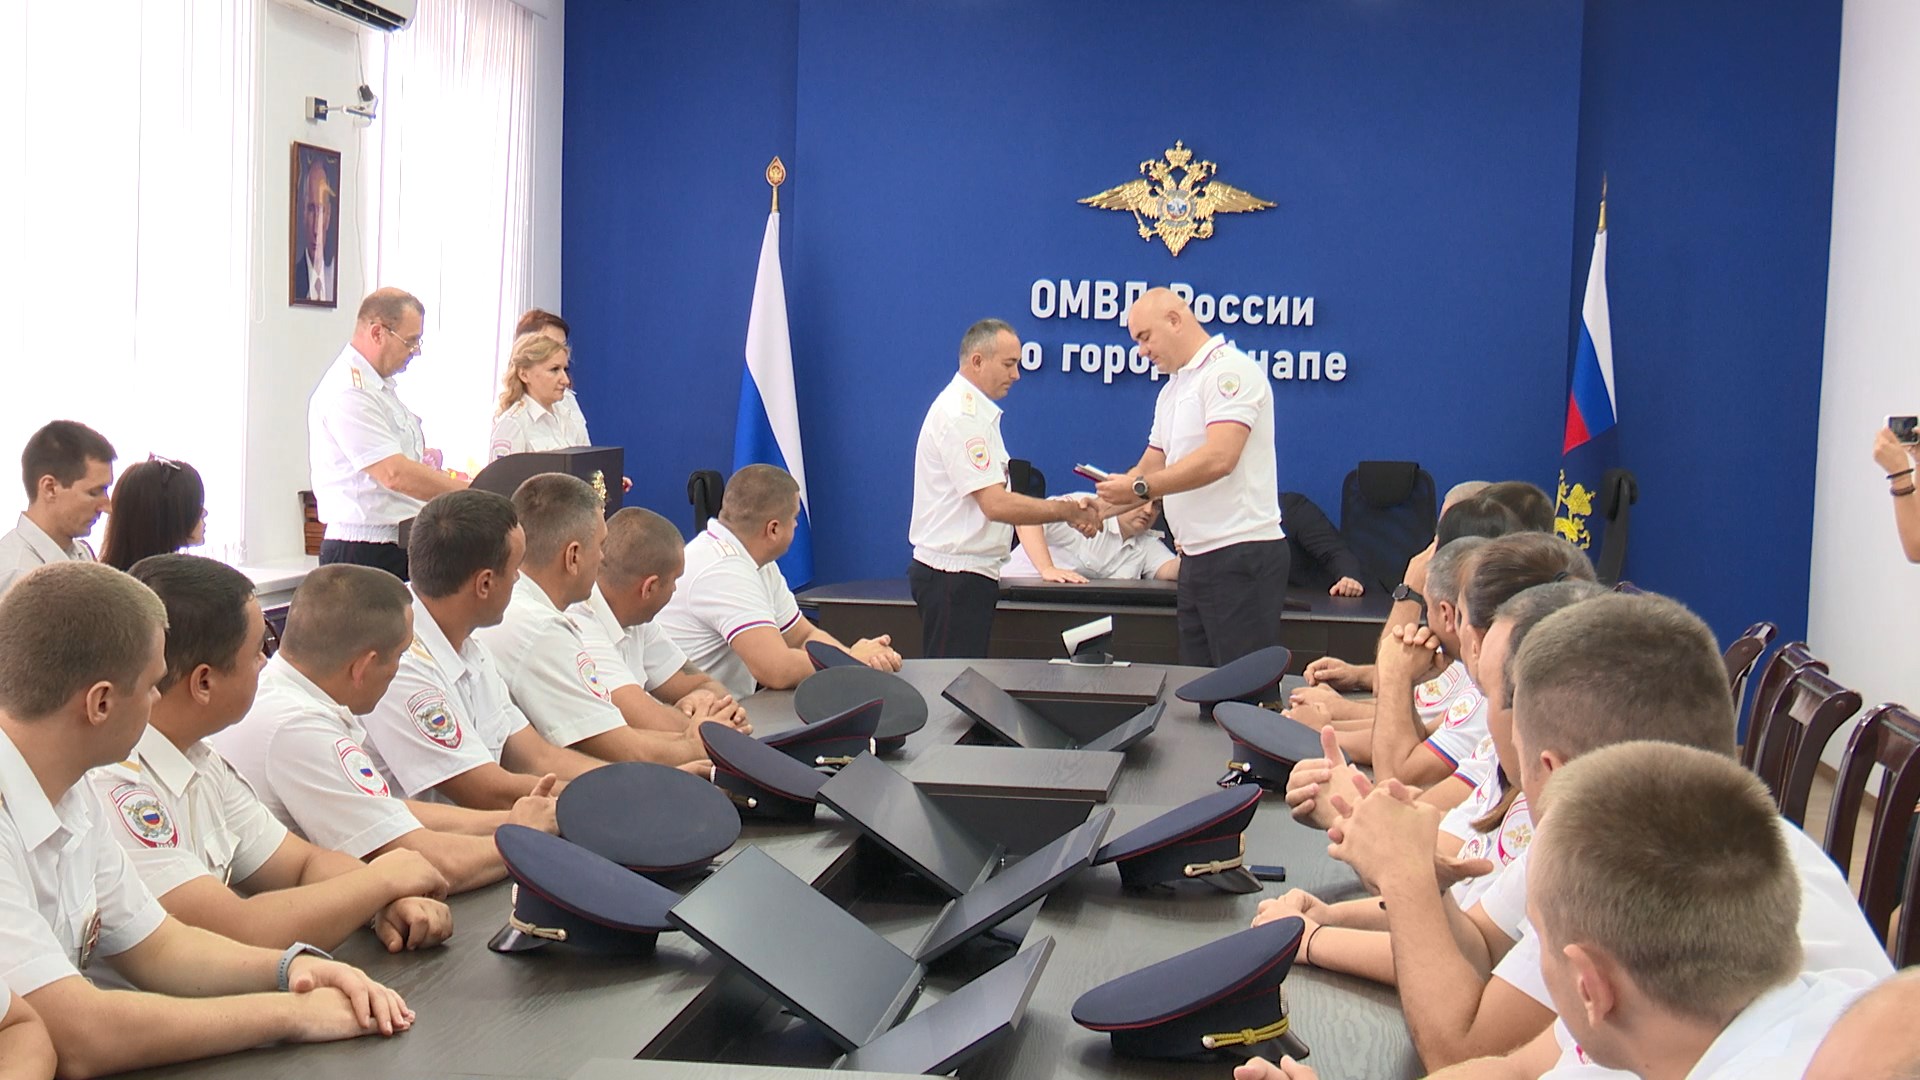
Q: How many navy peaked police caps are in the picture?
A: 10